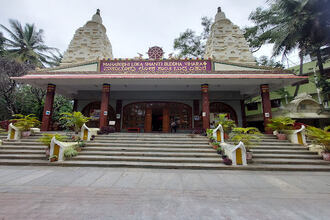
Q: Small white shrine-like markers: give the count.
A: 6